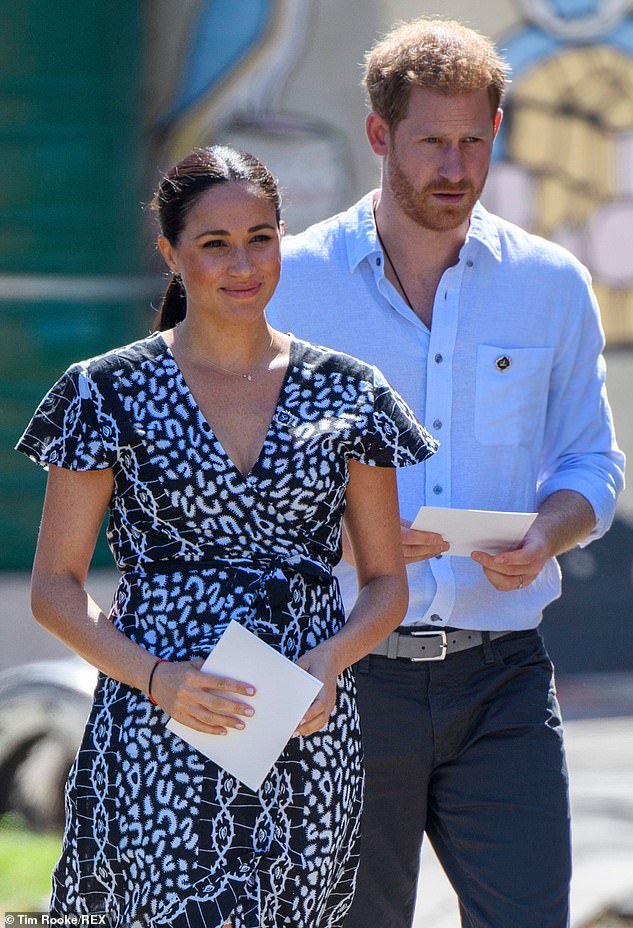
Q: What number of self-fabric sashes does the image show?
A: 1